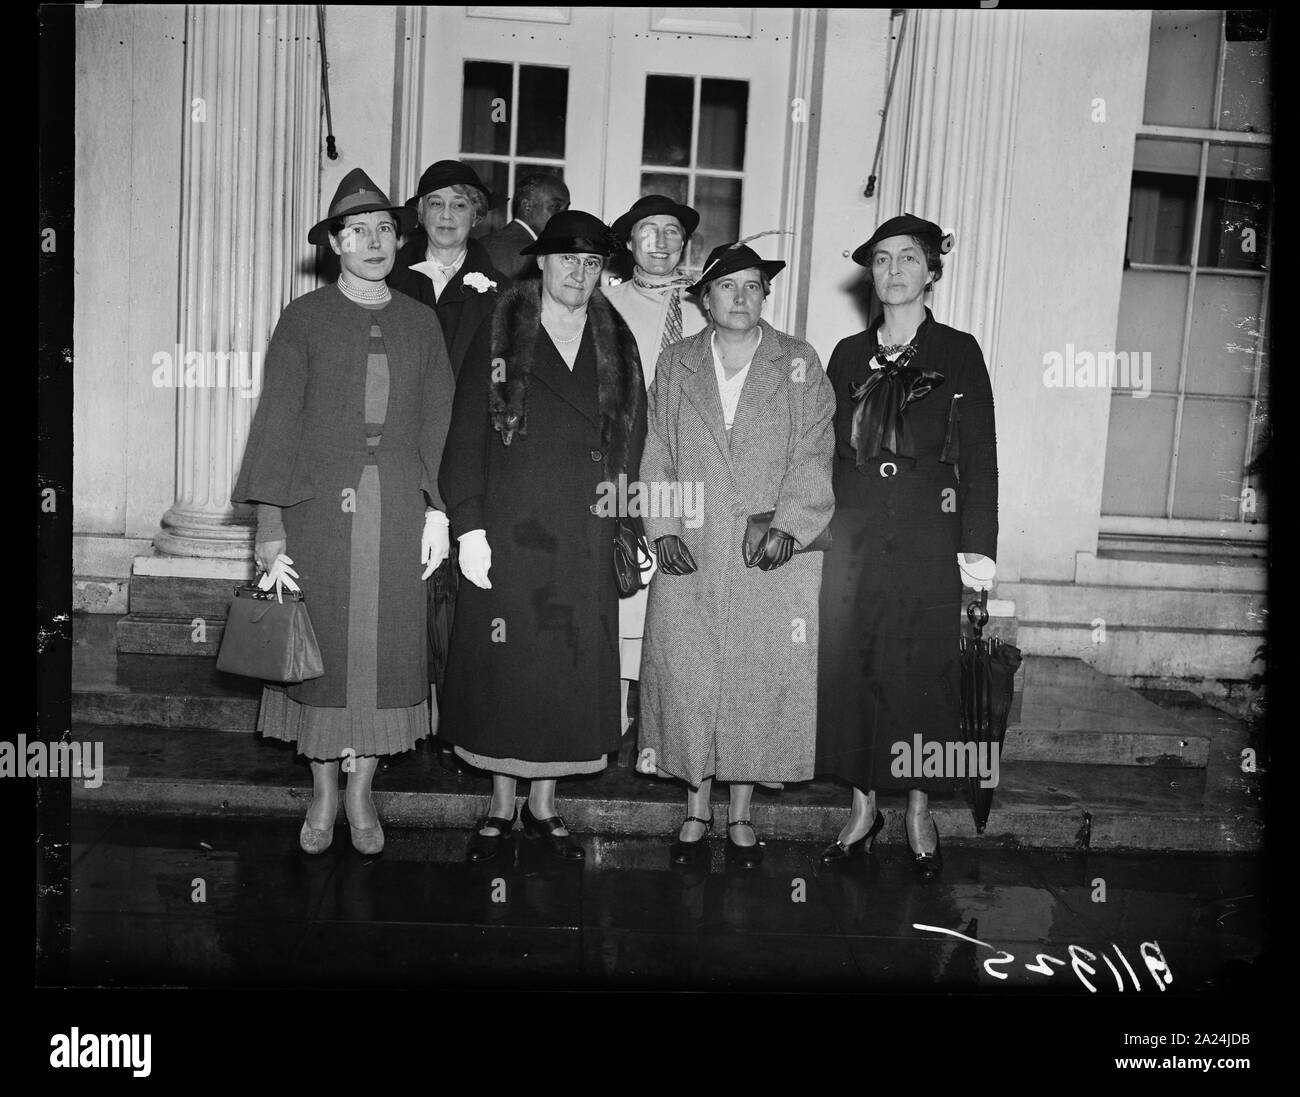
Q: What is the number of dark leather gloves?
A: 2